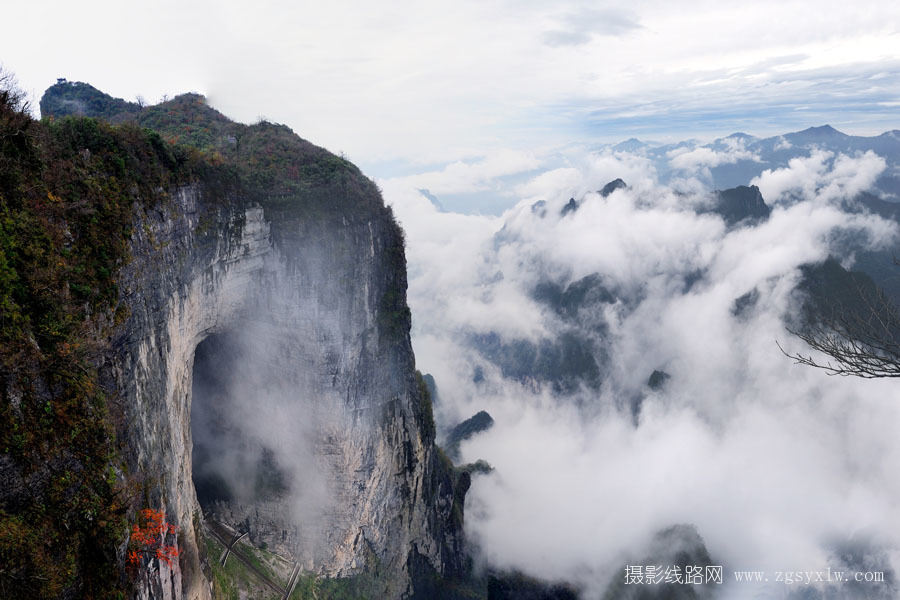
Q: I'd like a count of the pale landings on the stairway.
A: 2